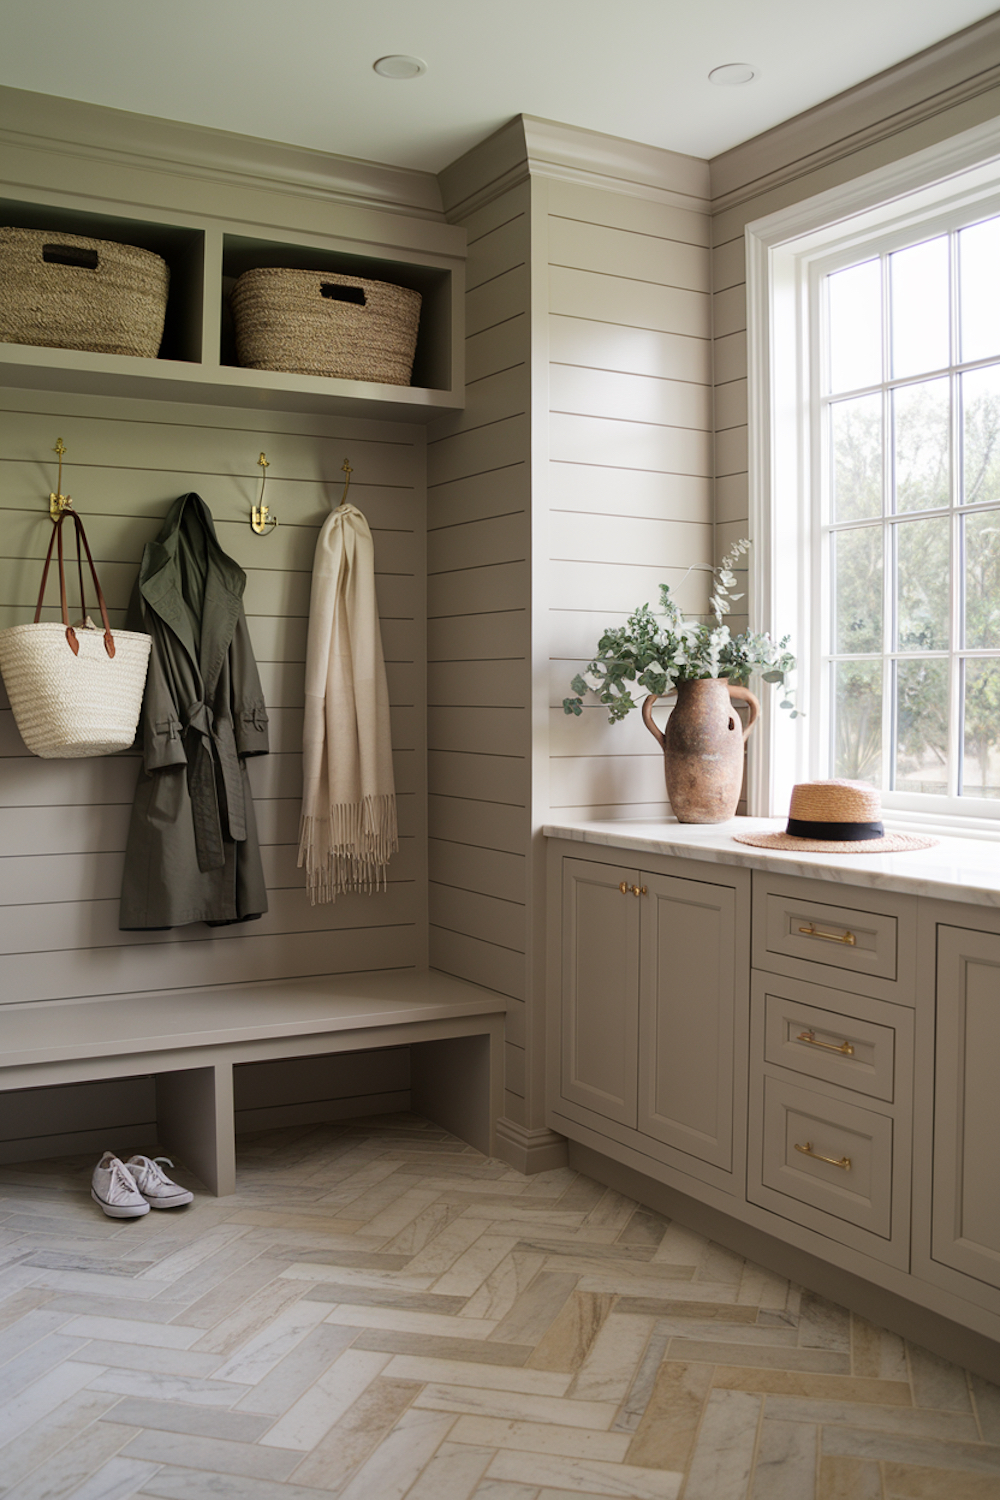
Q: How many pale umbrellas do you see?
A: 0